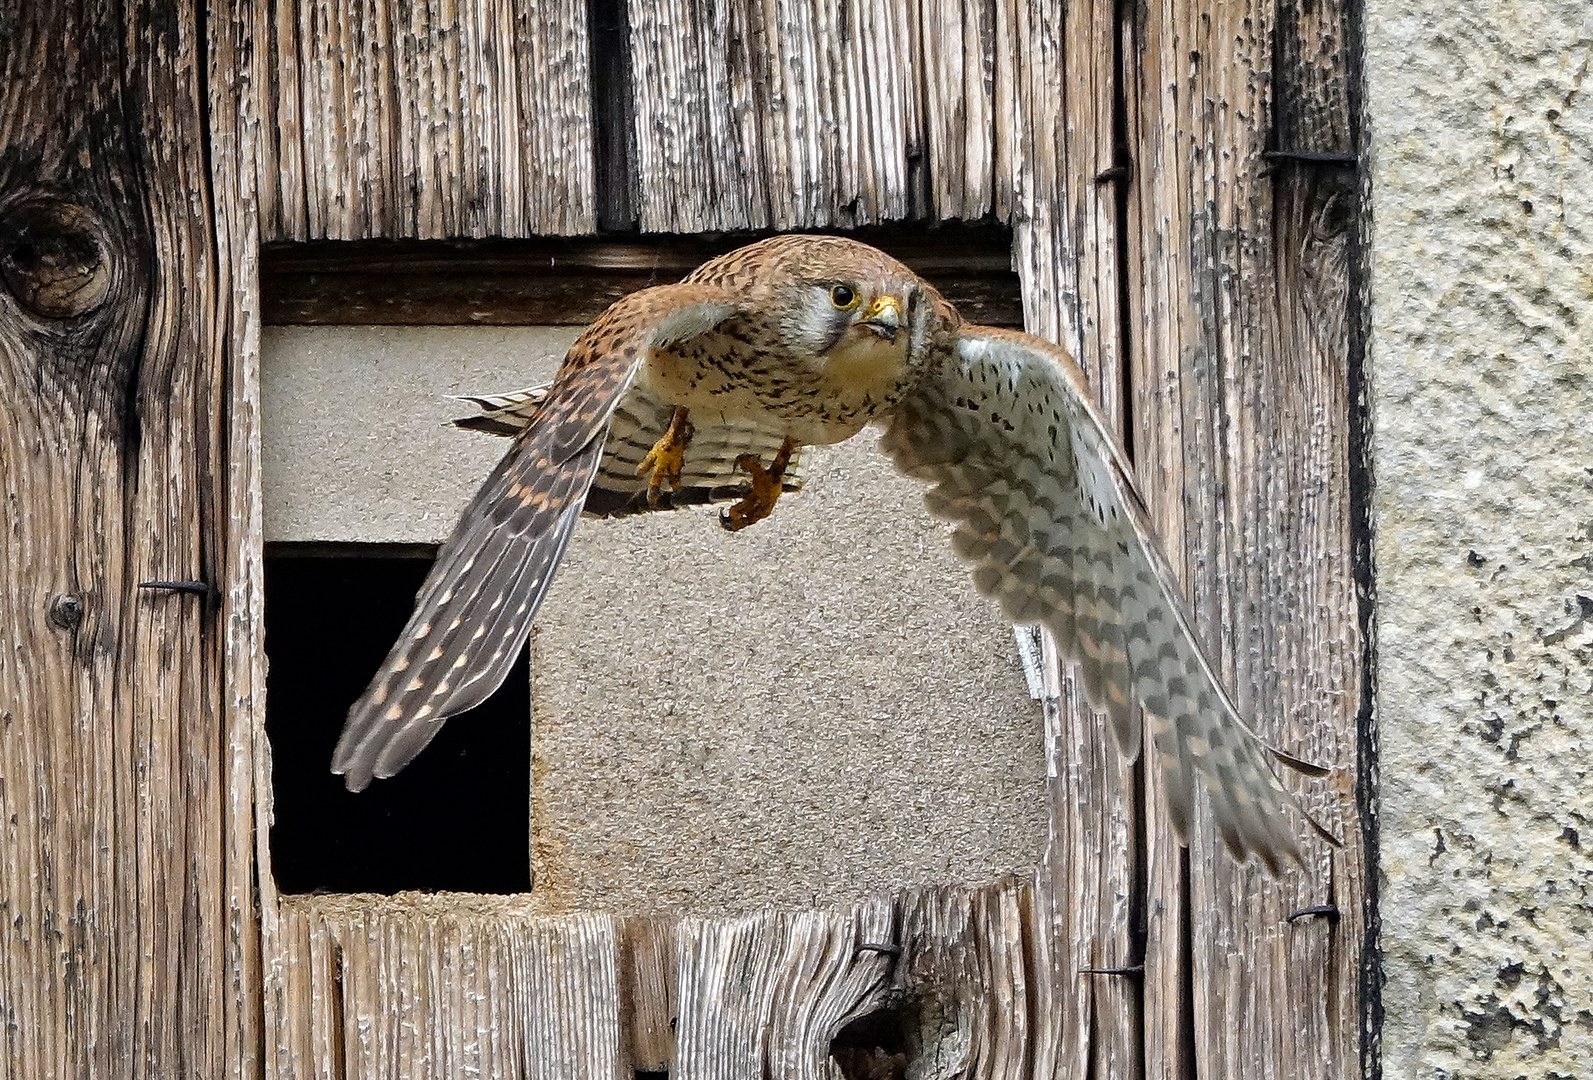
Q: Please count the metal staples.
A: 6